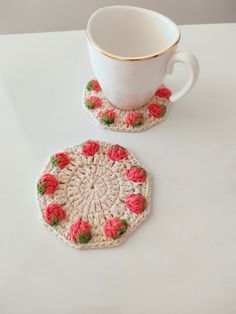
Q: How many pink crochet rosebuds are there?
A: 15